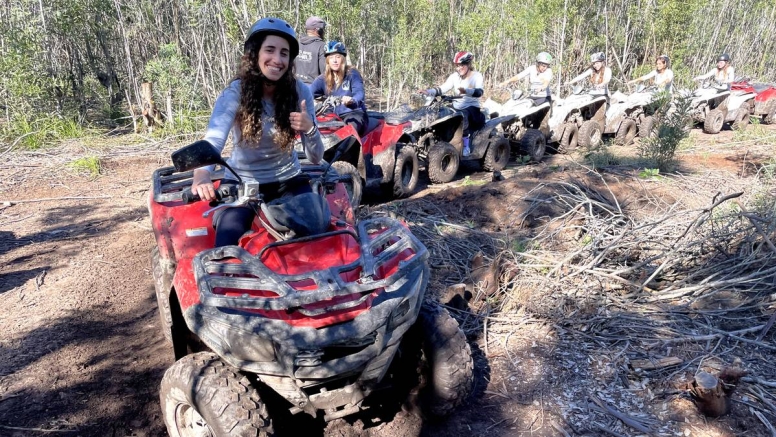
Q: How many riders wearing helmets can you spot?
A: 7